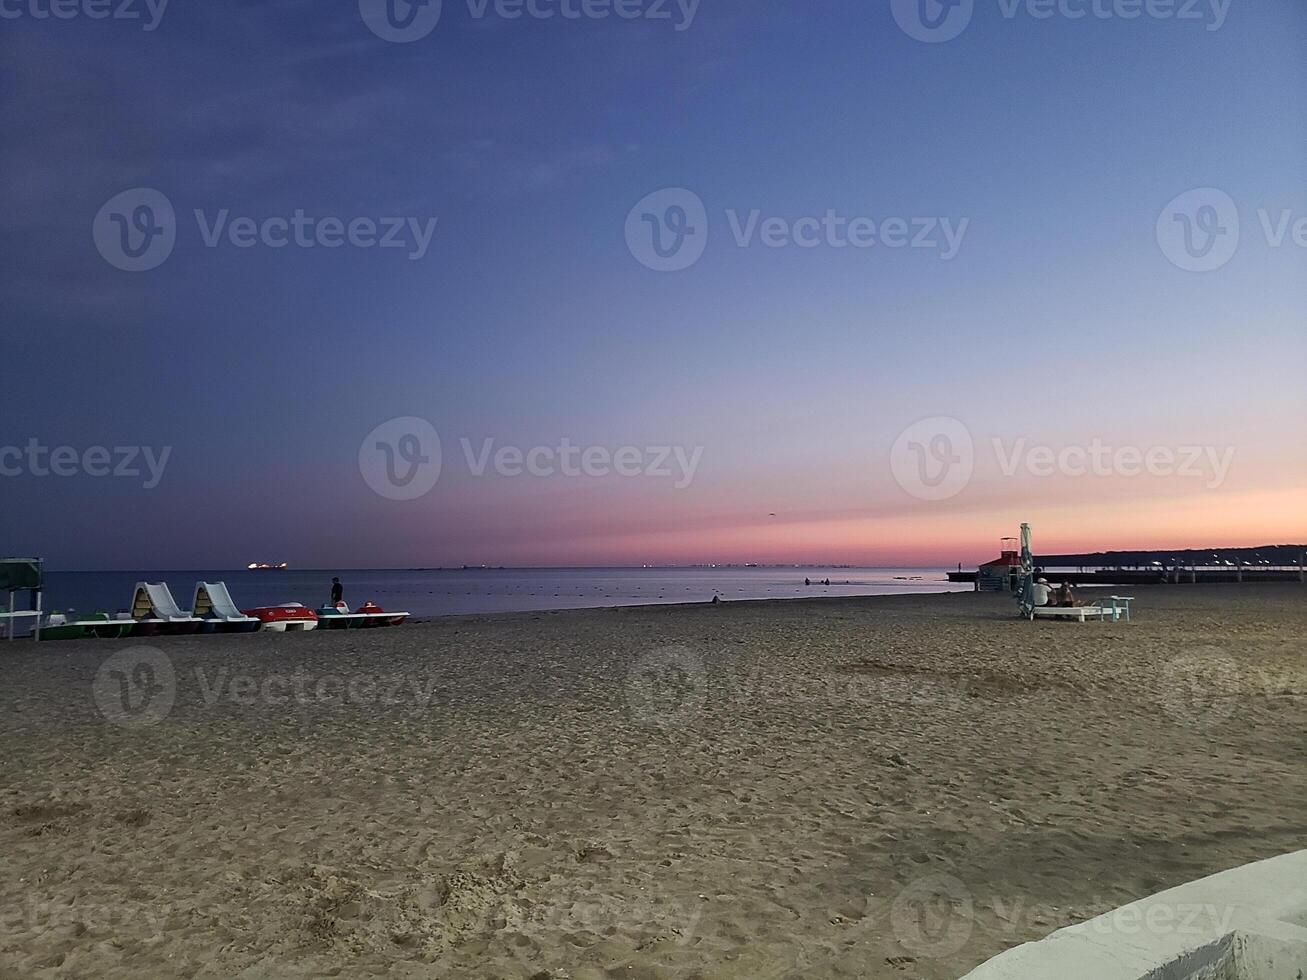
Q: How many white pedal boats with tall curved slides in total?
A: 2